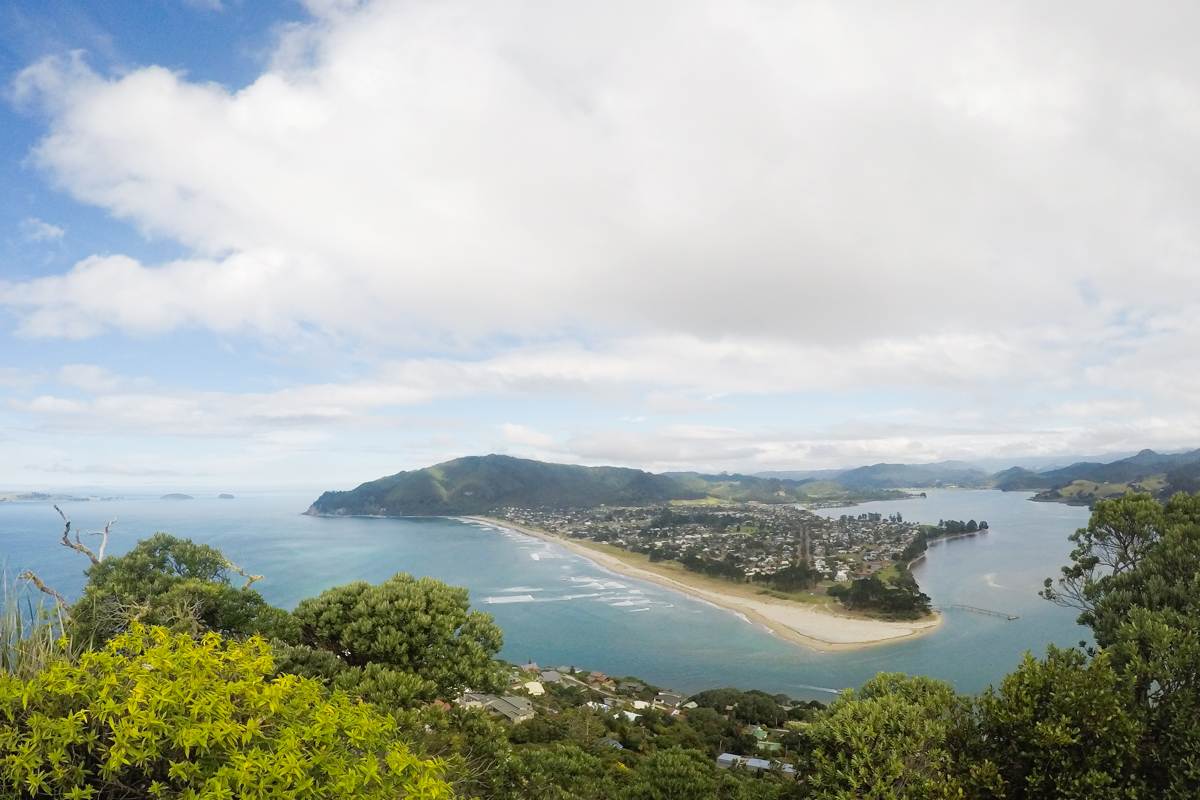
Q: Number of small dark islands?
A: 2